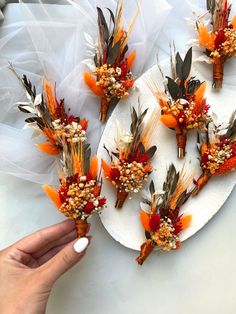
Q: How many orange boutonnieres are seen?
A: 8